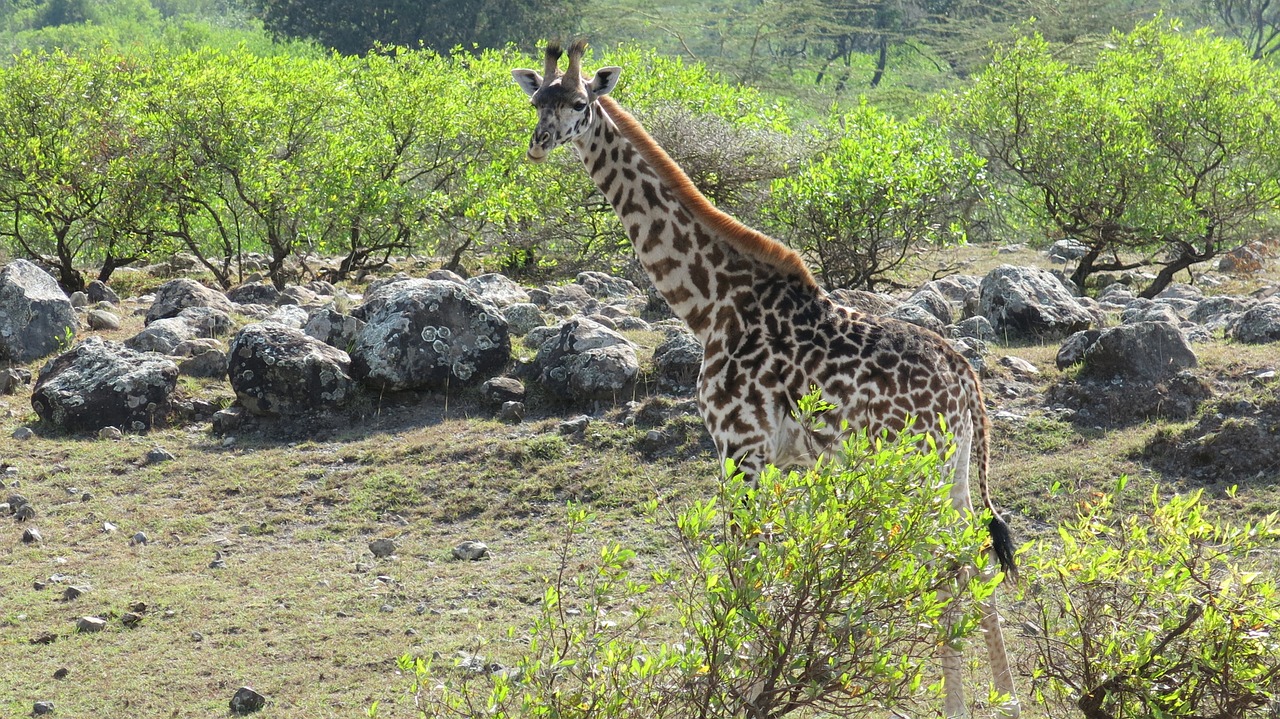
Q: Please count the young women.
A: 0